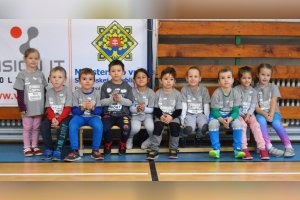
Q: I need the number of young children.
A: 10